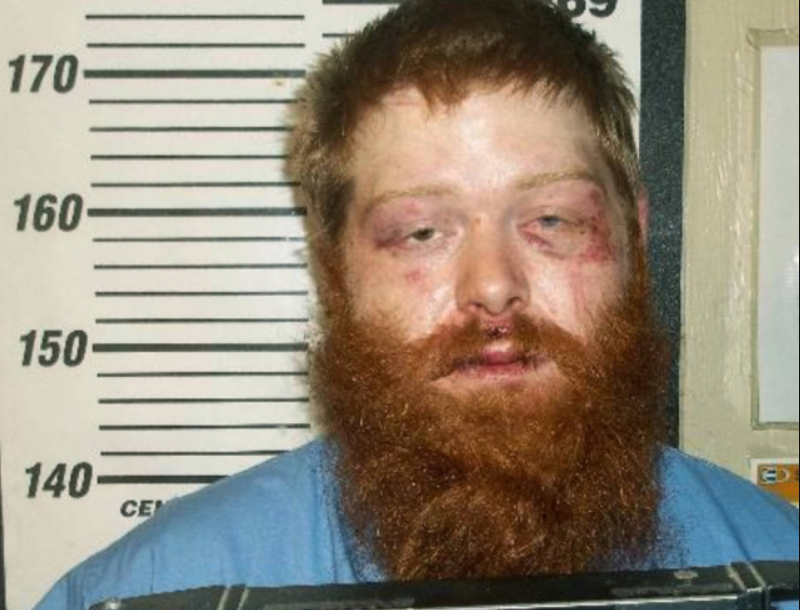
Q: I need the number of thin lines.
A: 15